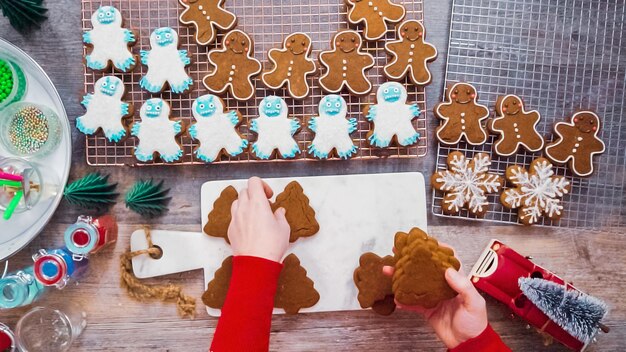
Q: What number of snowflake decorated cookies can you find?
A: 2